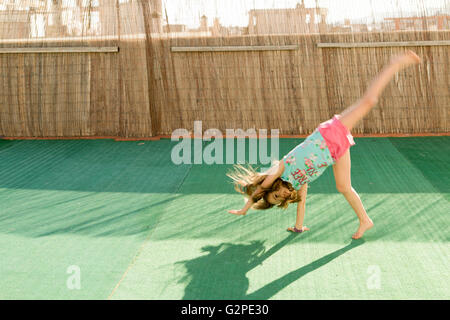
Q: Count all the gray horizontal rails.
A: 3